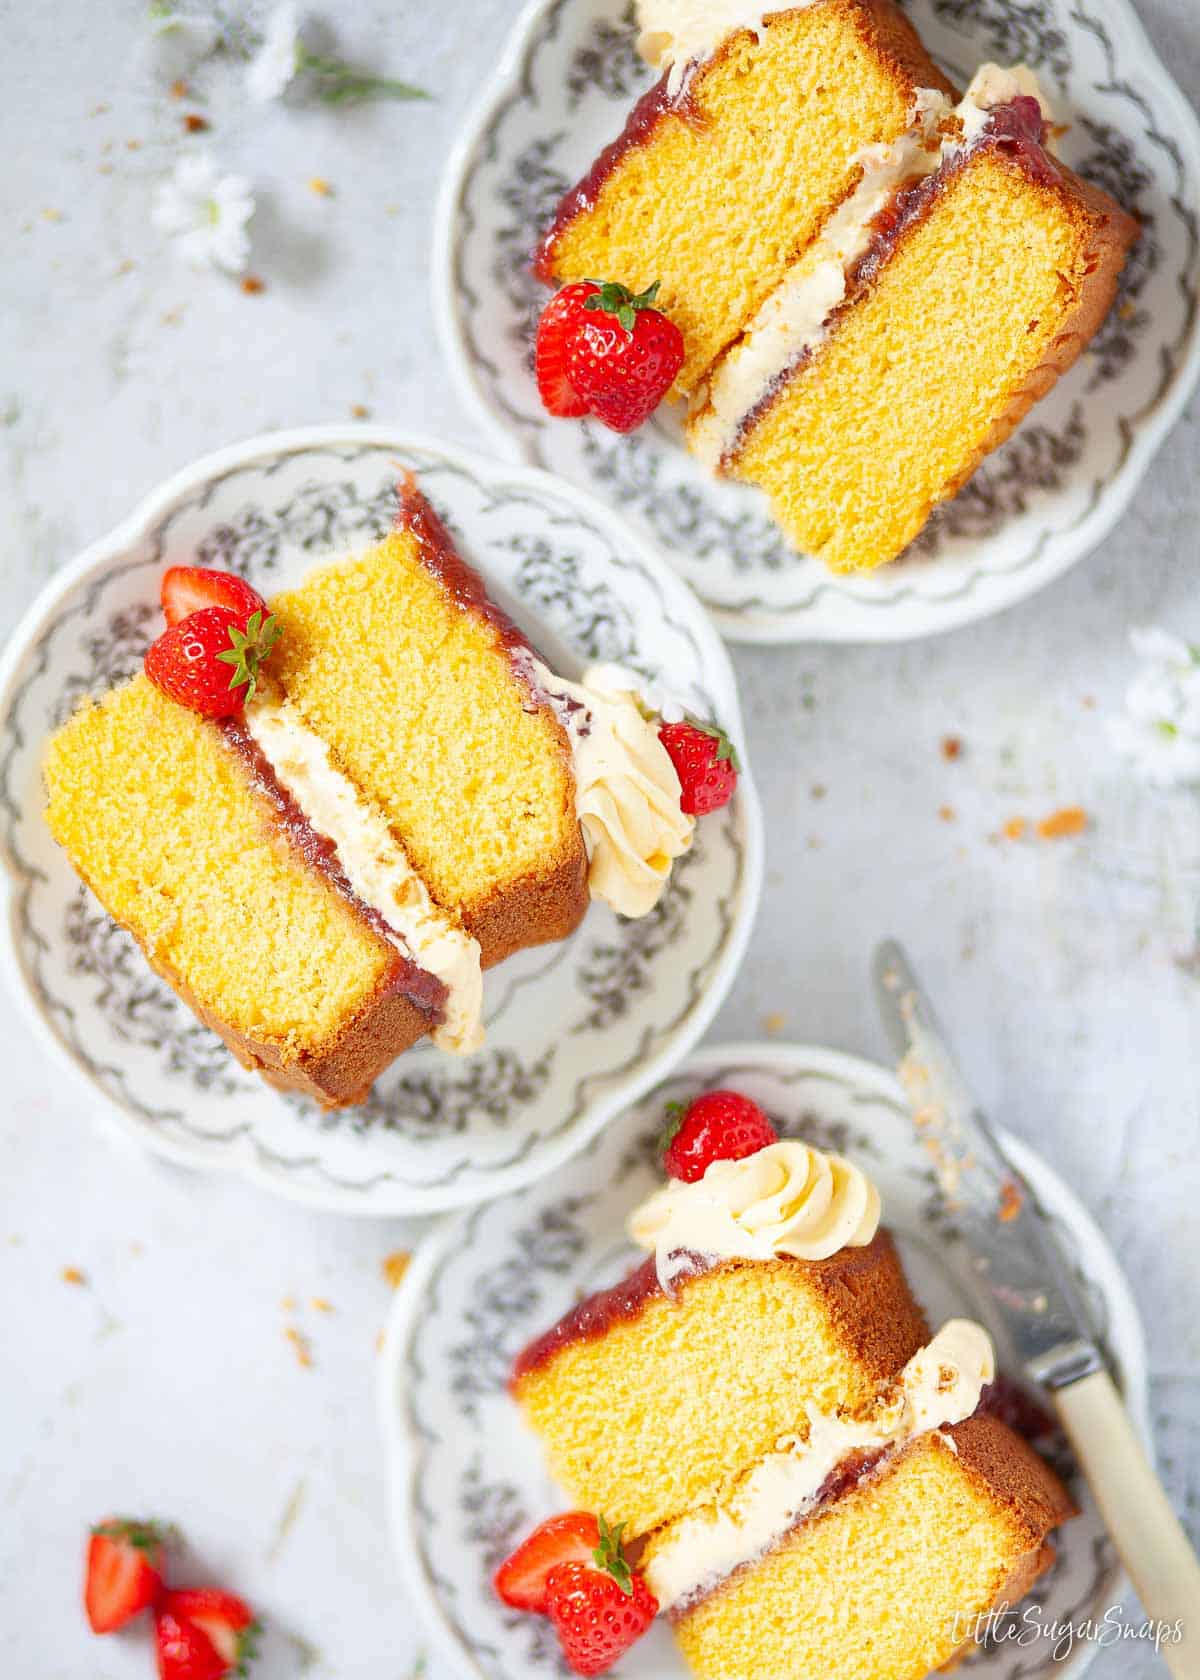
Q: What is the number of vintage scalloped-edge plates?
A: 3